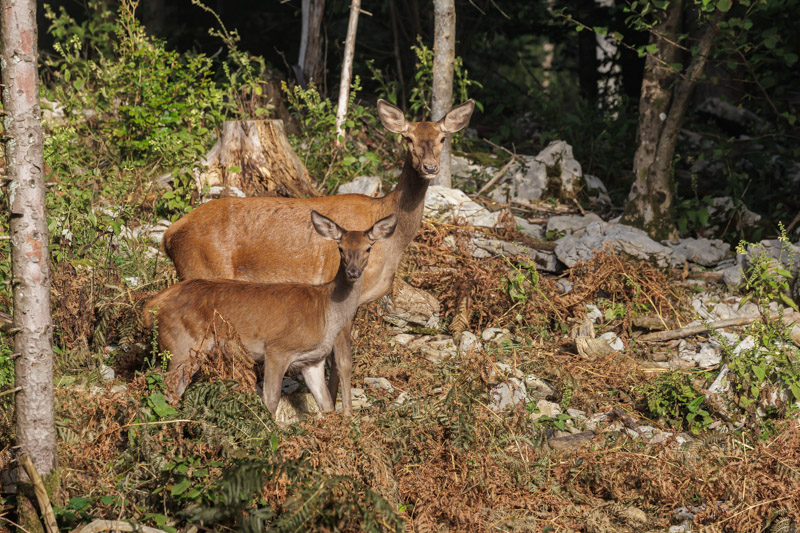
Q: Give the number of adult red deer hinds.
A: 1